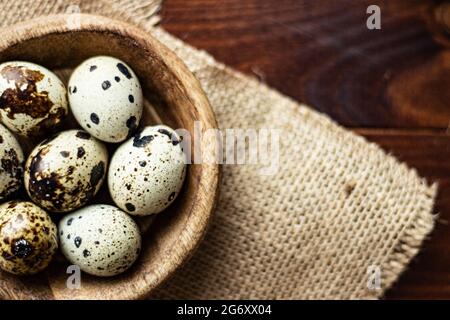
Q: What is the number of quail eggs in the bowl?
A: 7